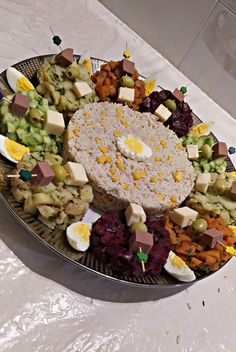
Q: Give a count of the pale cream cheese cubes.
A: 9